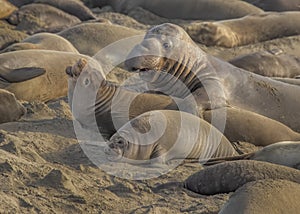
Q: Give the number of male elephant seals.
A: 1